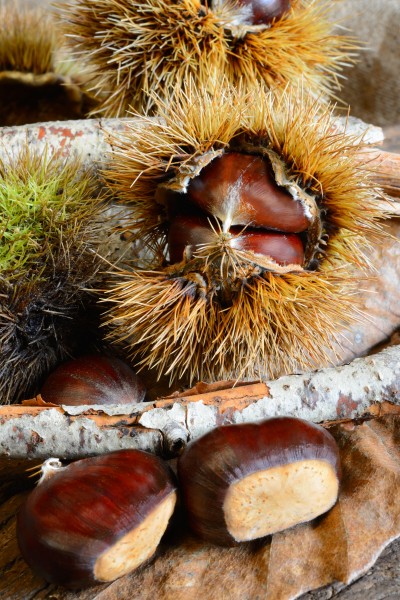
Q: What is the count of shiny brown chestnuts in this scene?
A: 6